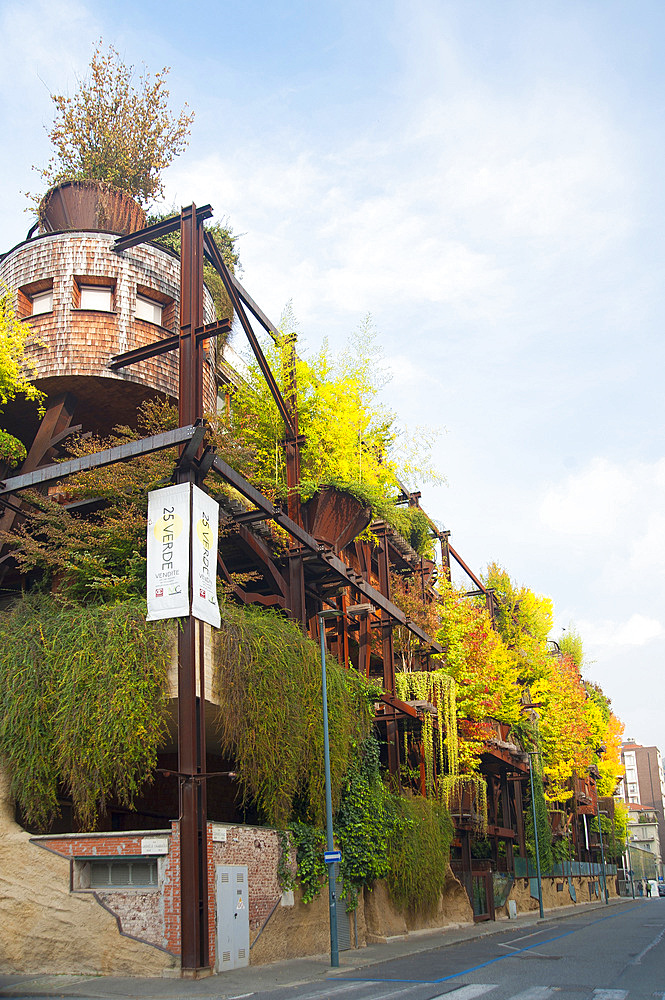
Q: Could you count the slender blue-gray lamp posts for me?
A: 4